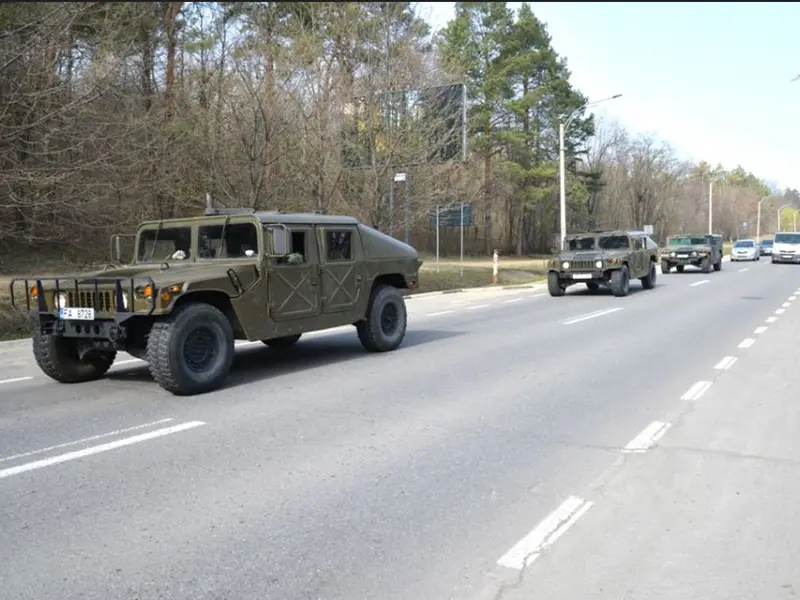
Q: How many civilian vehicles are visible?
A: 3